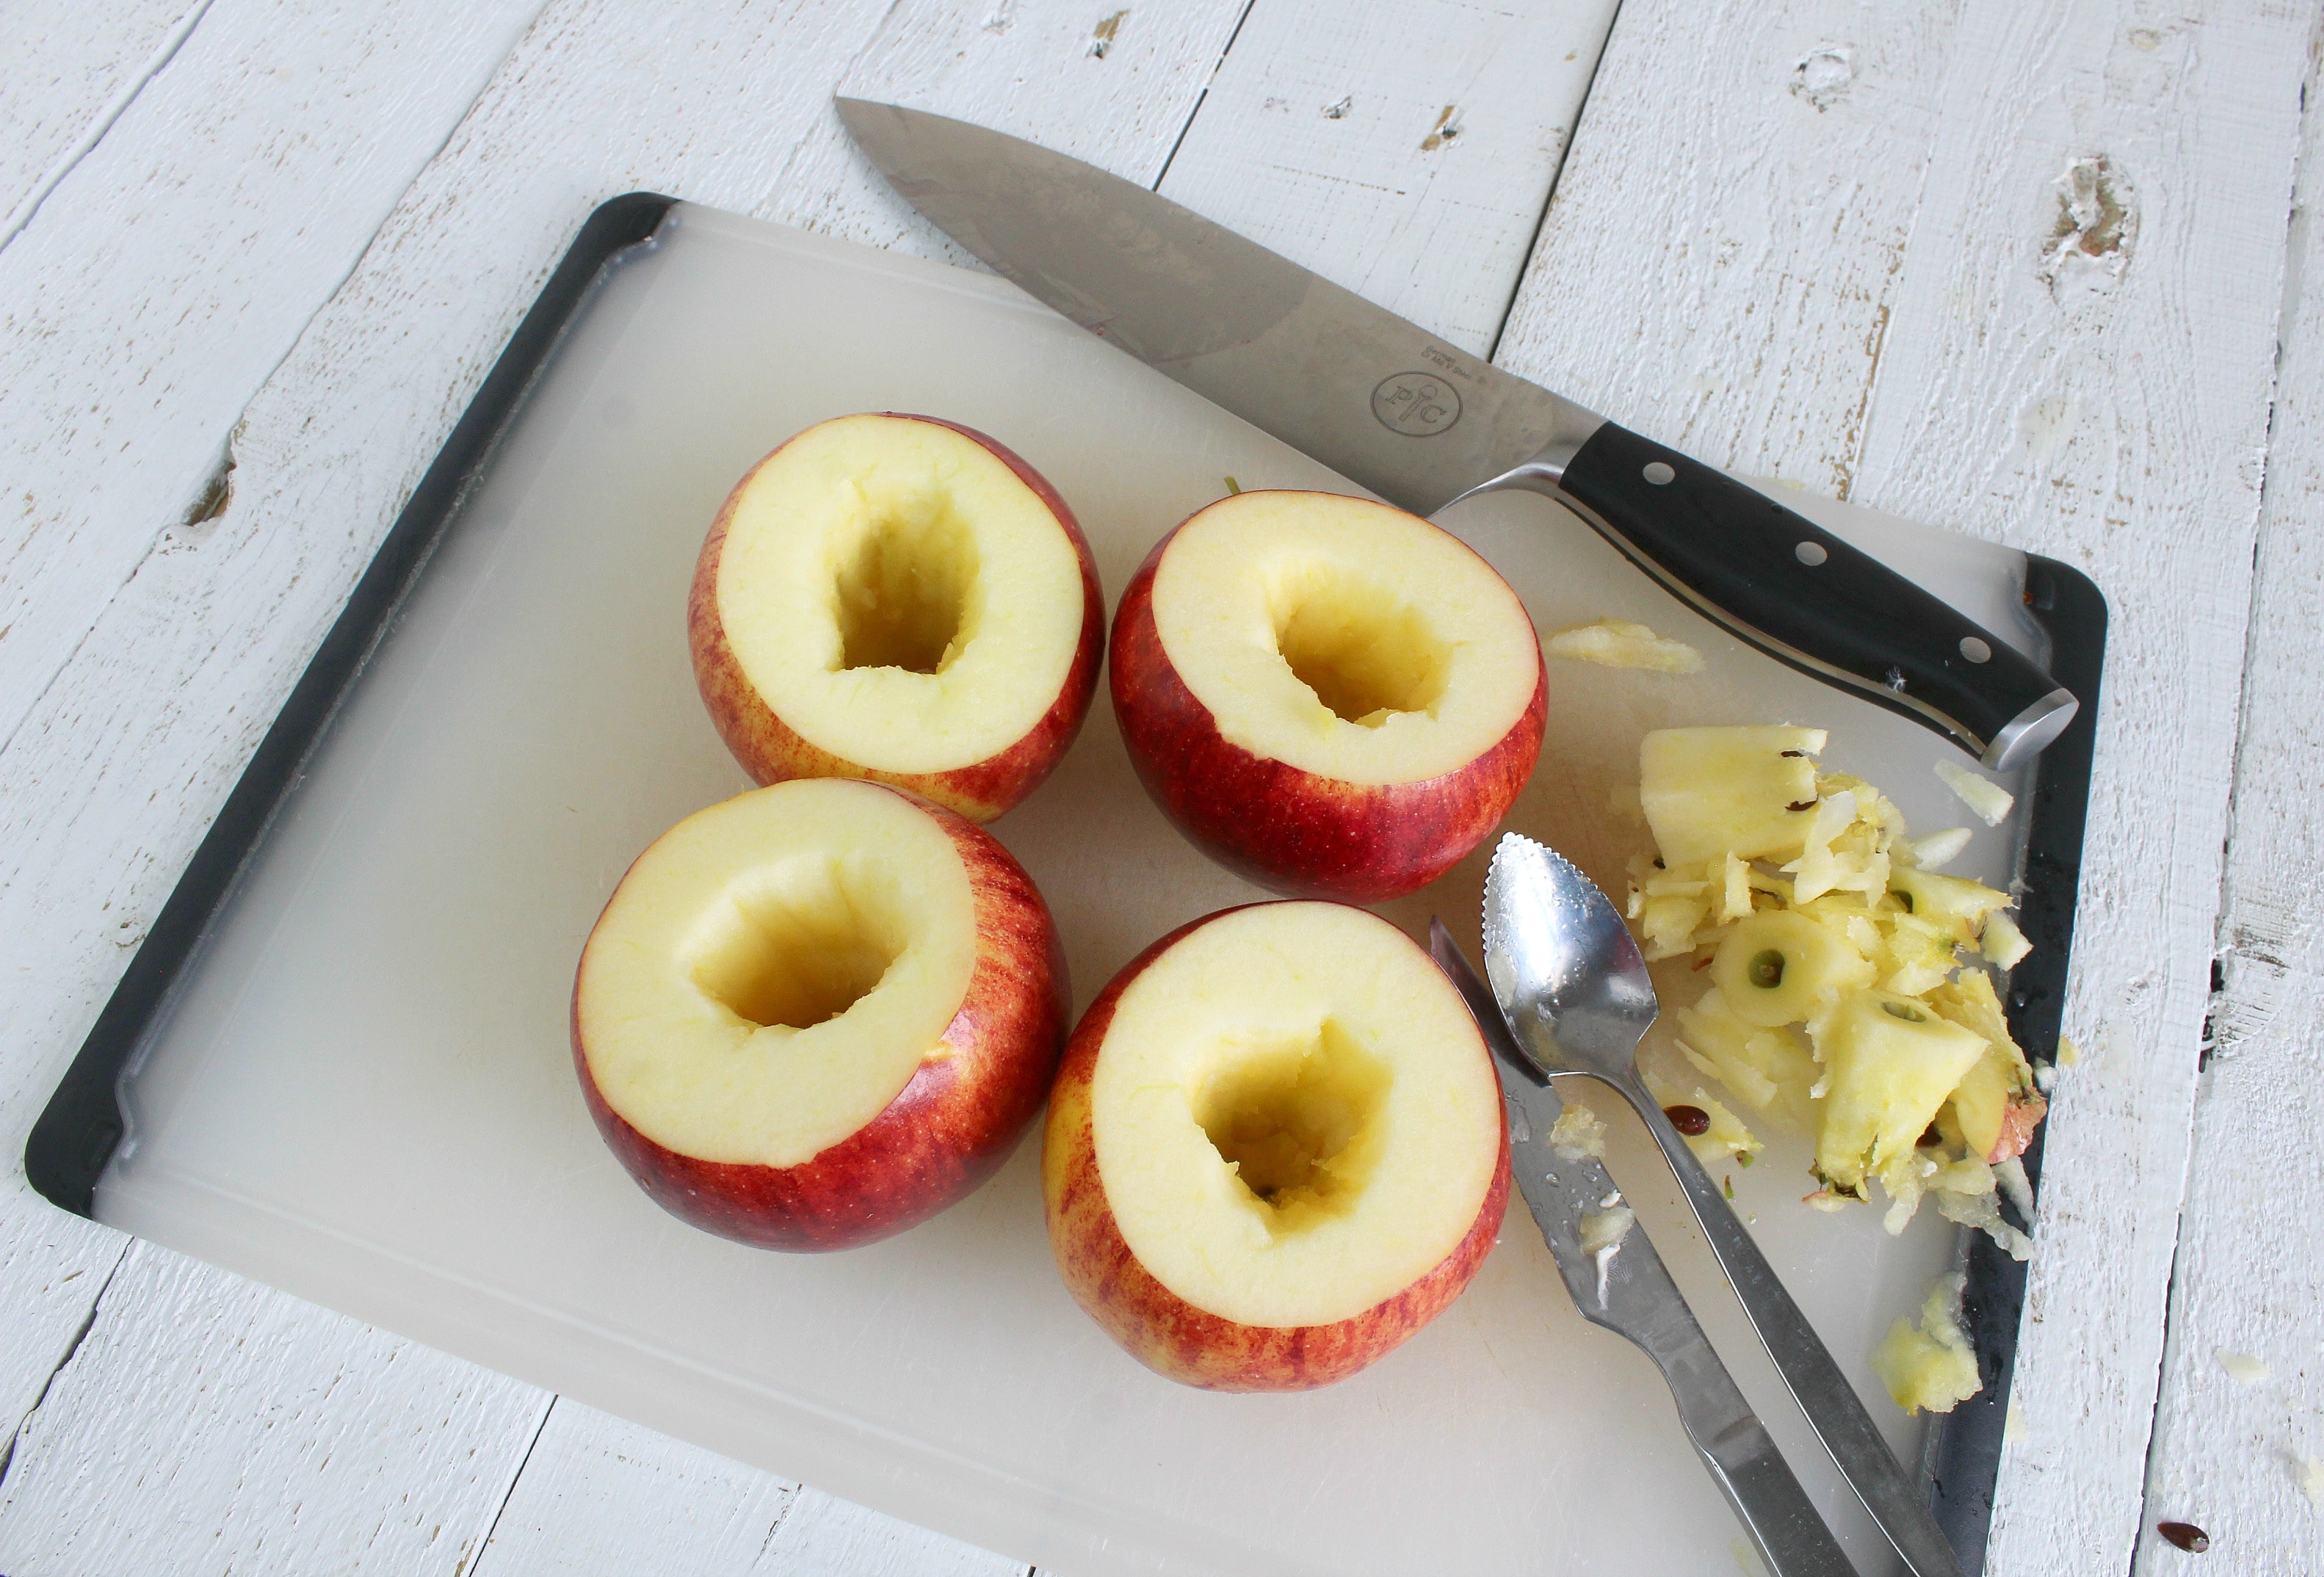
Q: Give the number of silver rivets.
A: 3